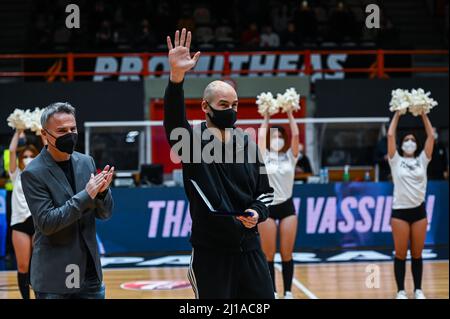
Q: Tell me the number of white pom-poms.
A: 6